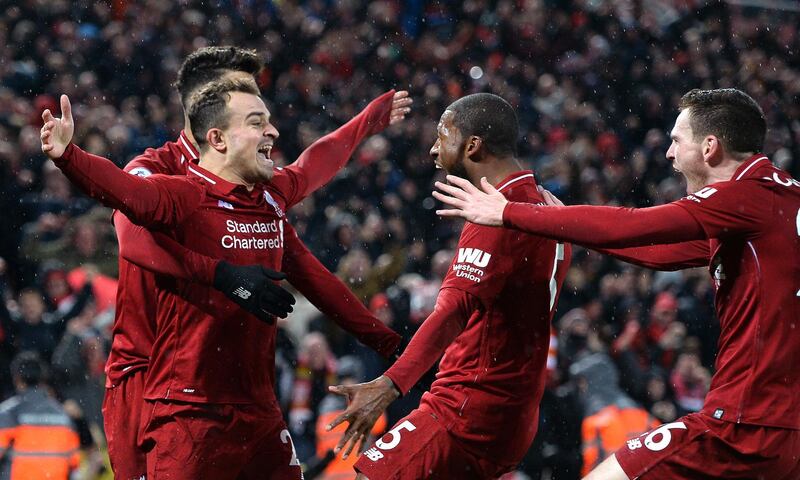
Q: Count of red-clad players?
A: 4